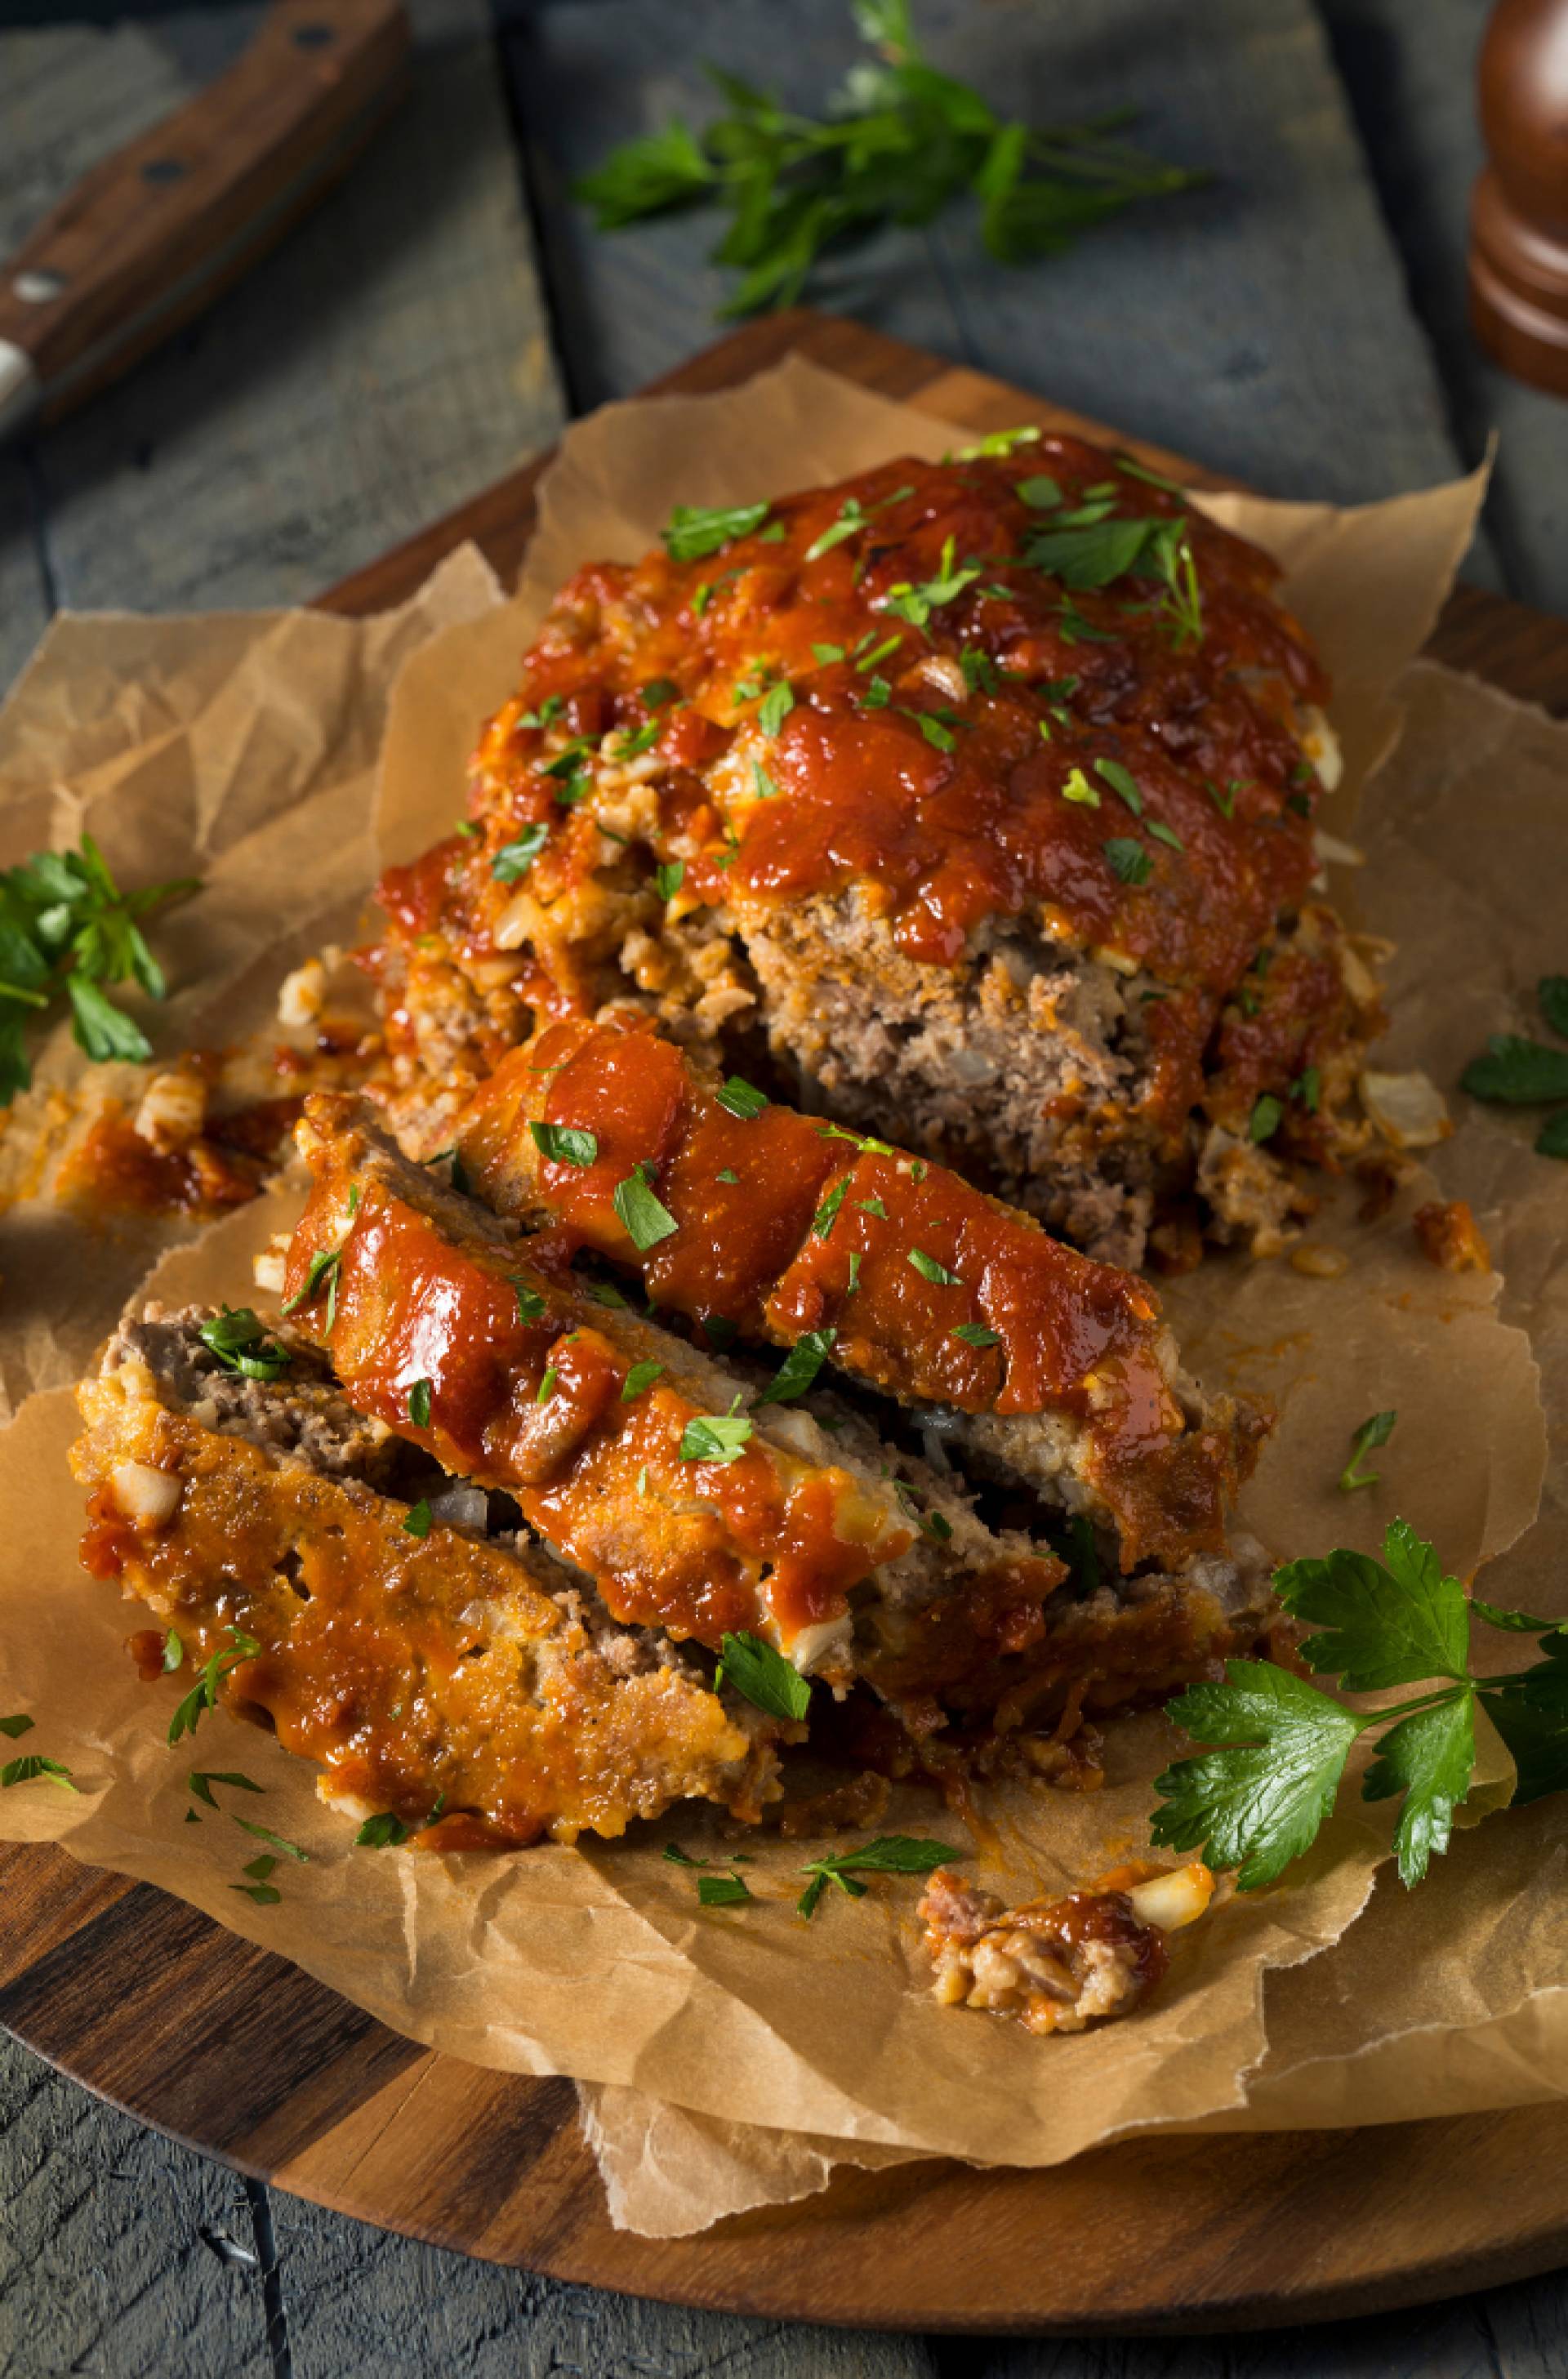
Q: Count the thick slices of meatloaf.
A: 3